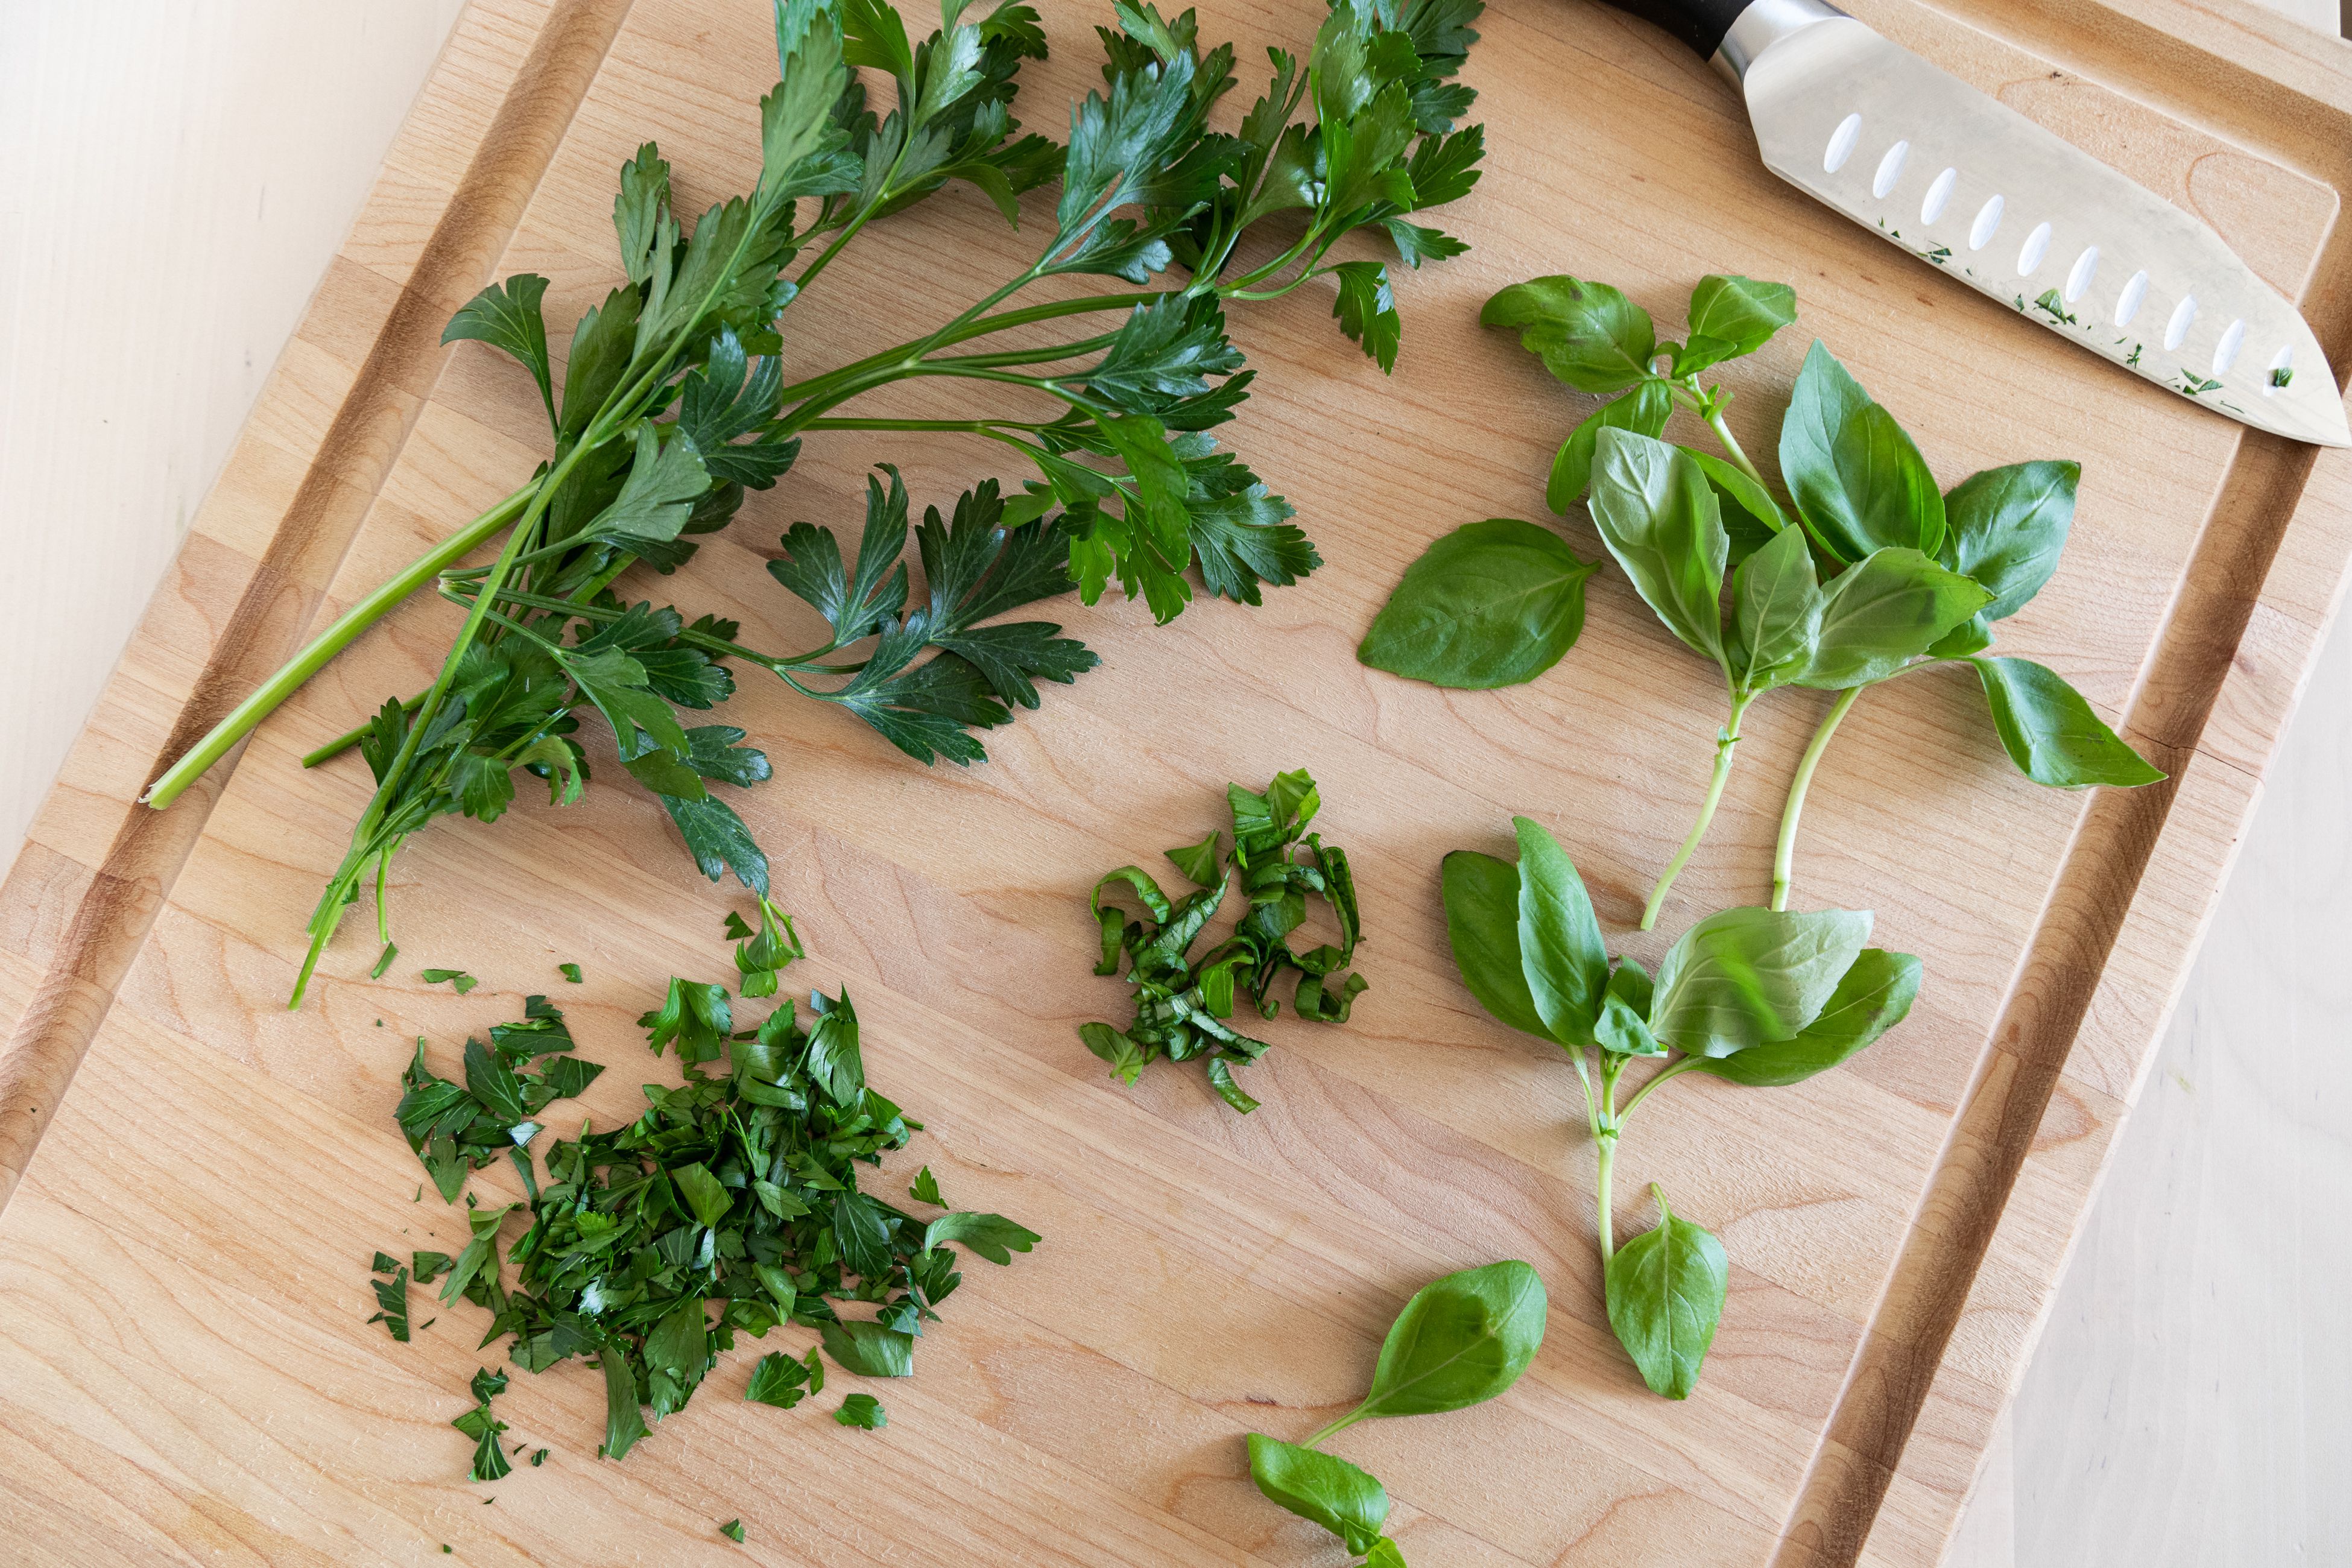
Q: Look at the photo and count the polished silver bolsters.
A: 1